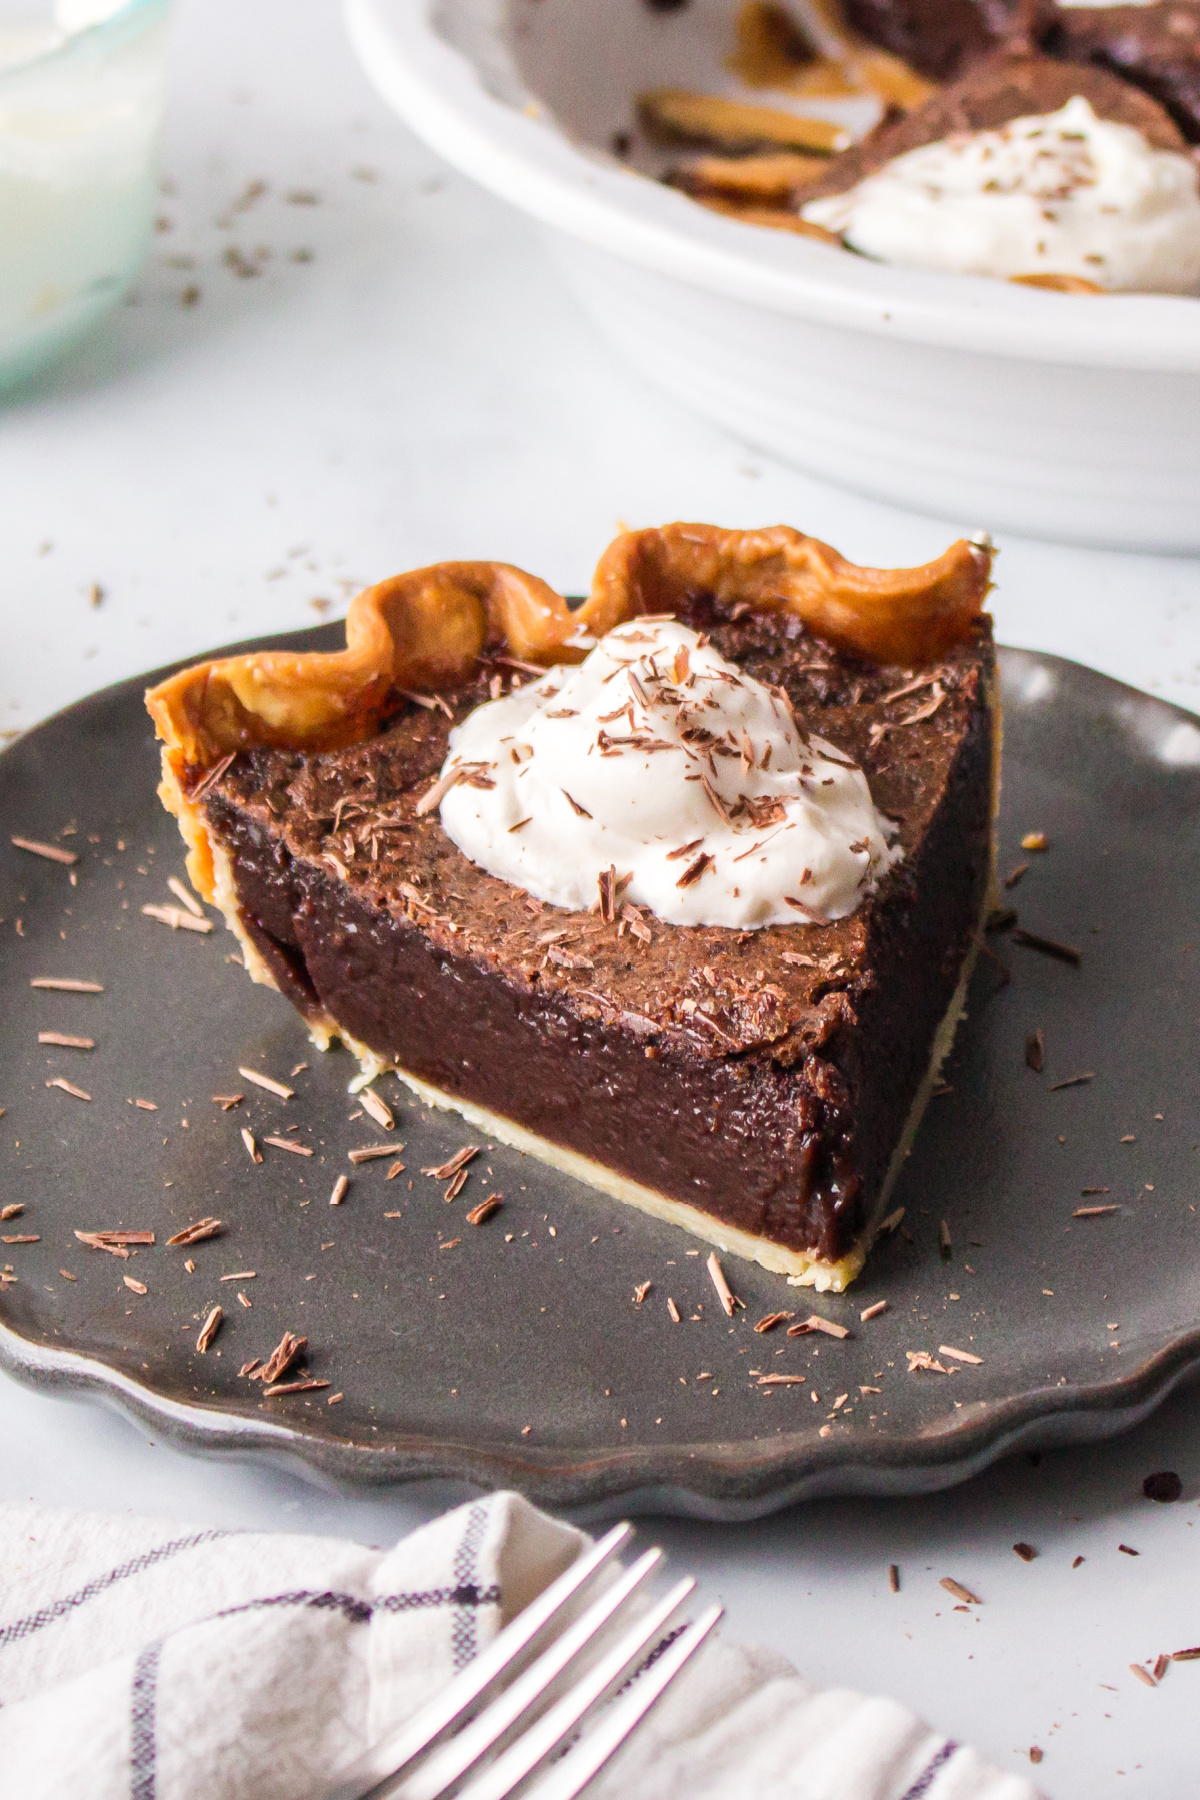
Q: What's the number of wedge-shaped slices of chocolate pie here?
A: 1